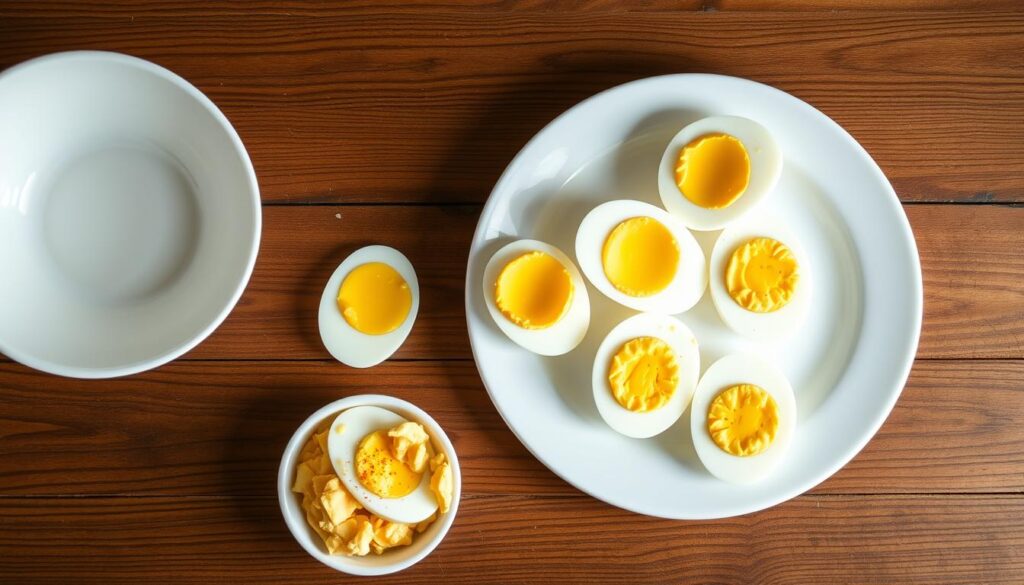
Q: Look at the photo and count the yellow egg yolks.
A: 8